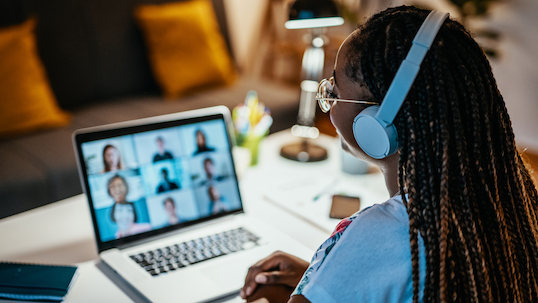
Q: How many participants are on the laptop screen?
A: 9